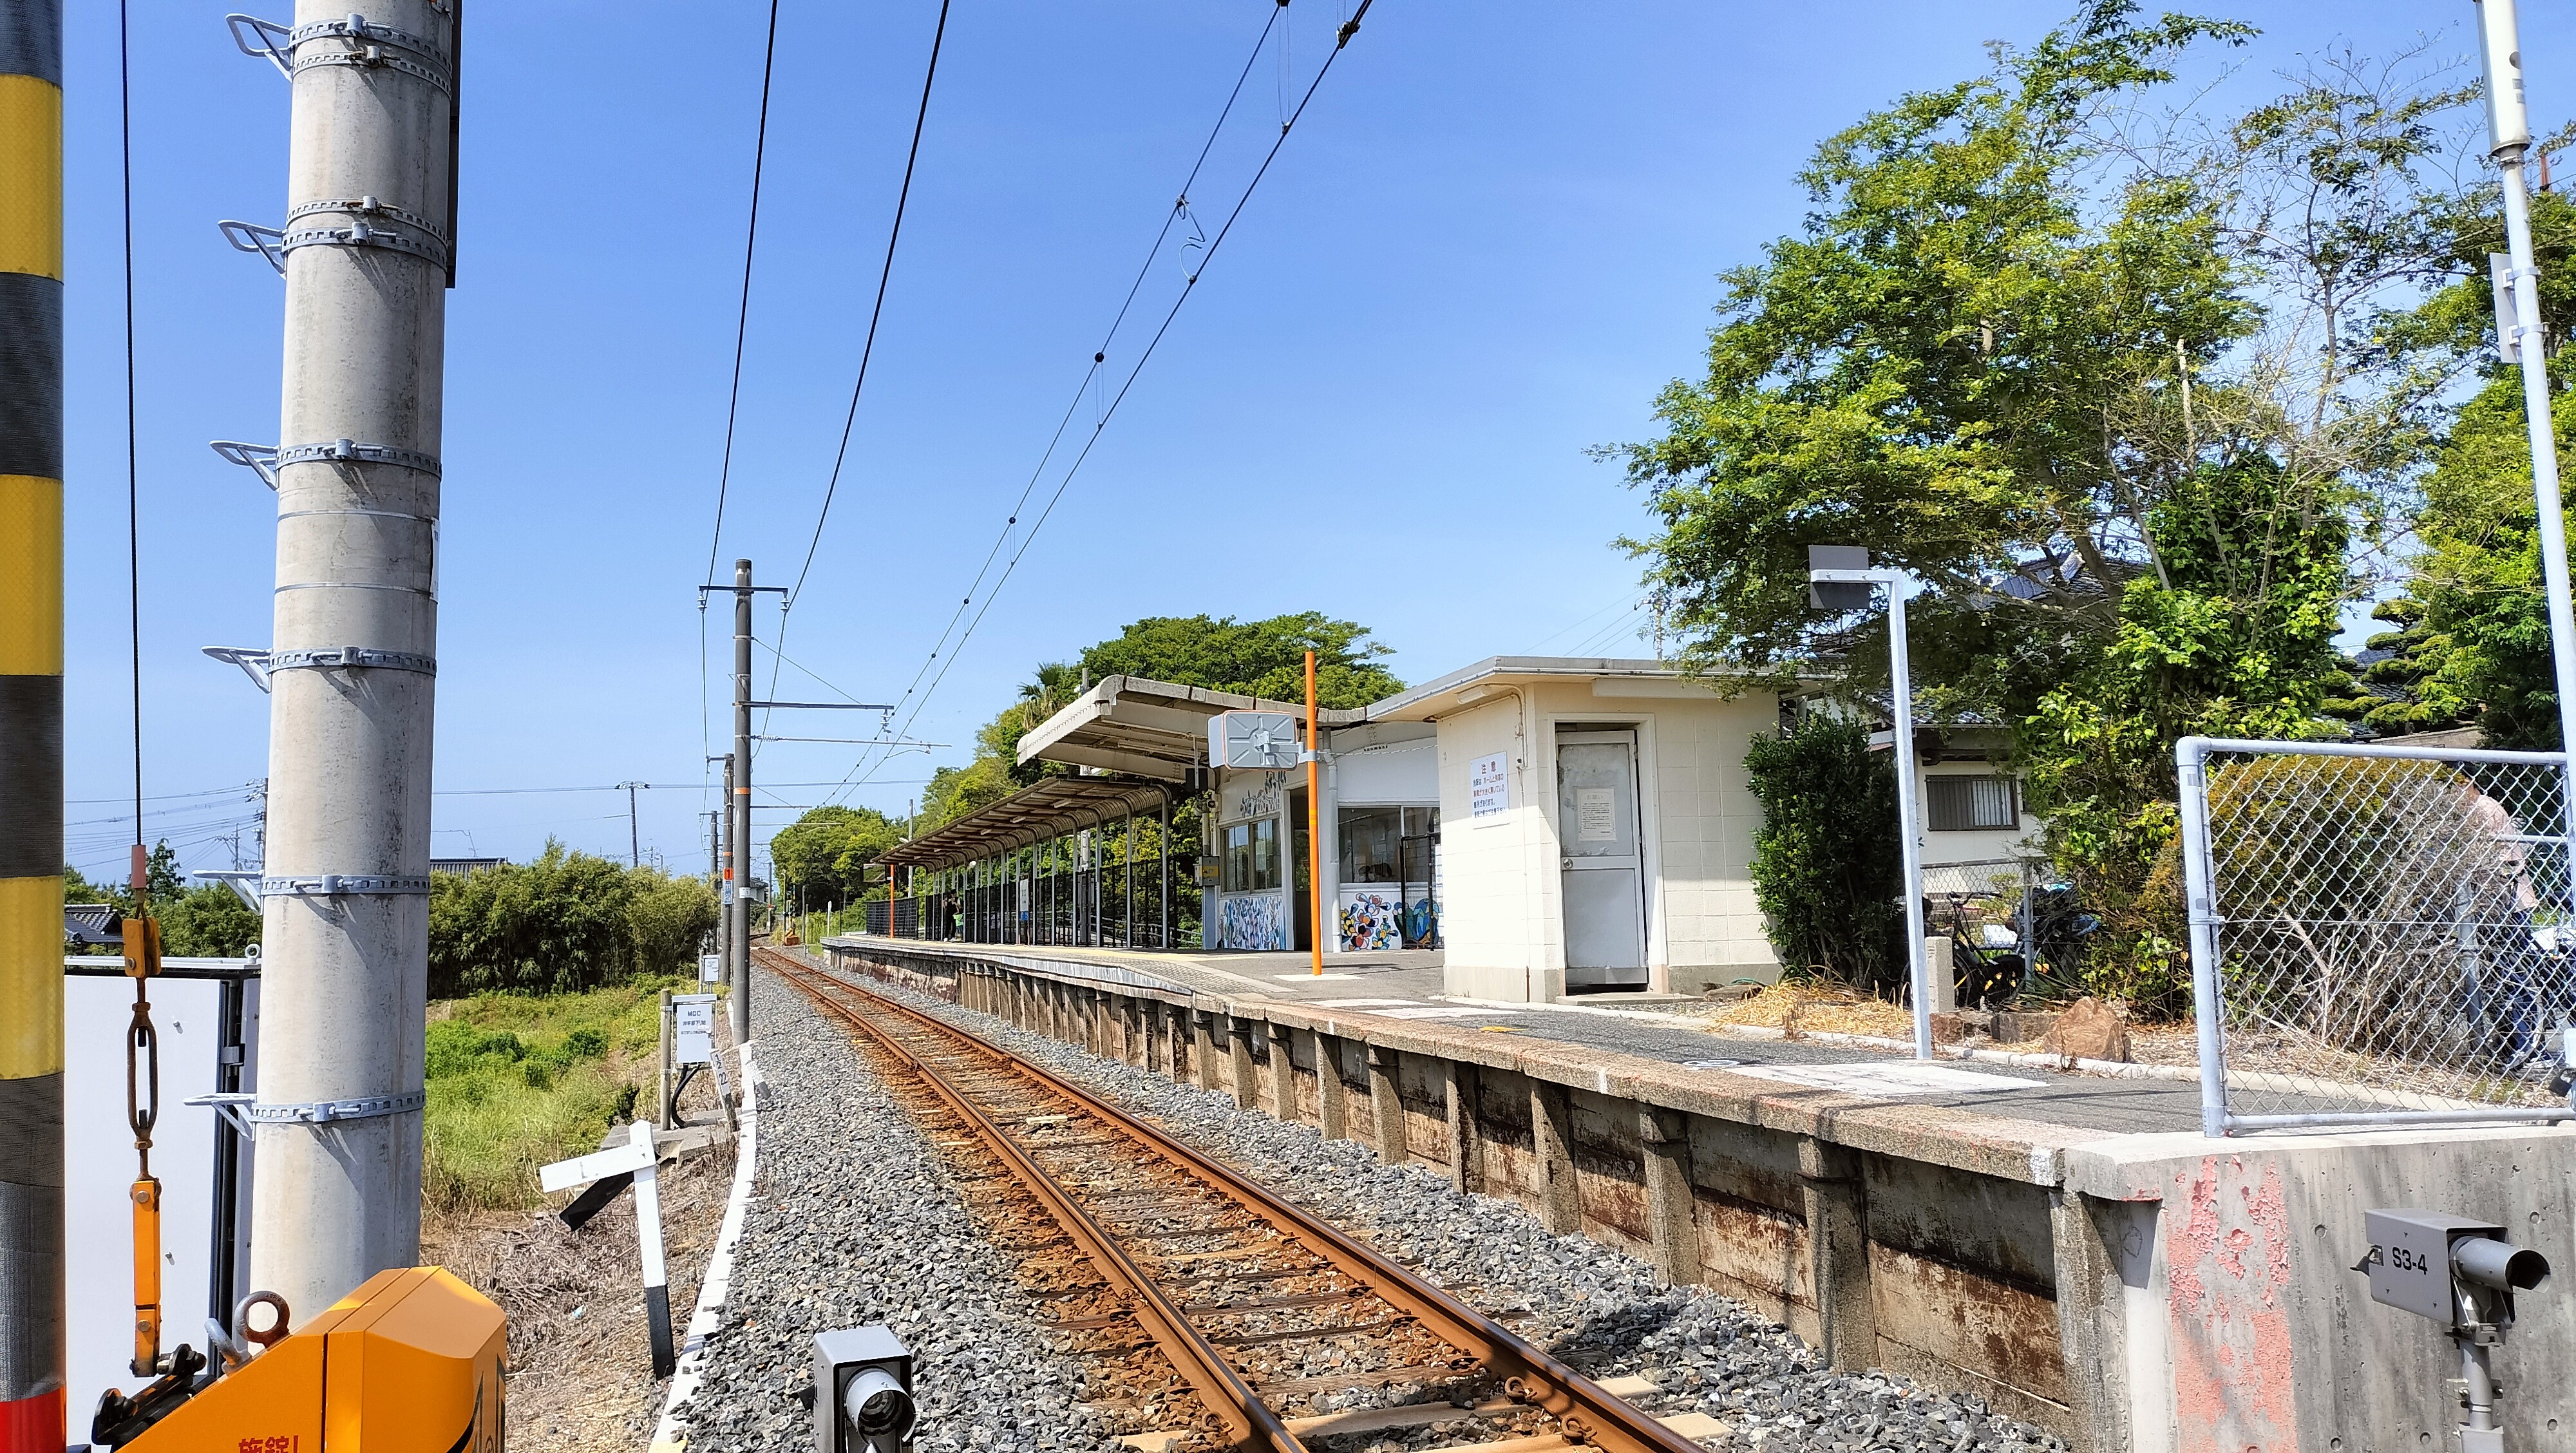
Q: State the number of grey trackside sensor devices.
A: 2